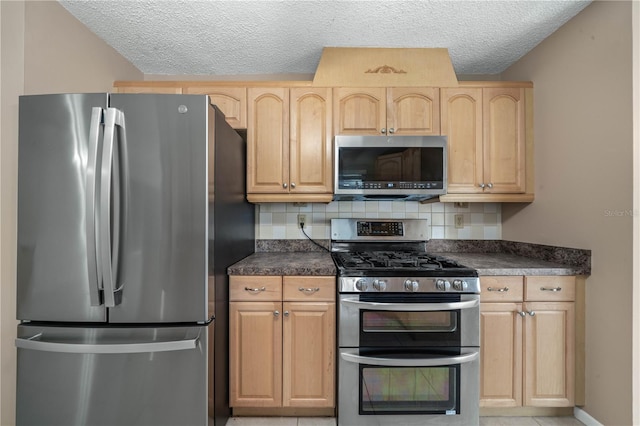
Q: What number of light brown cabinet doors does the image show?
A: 12